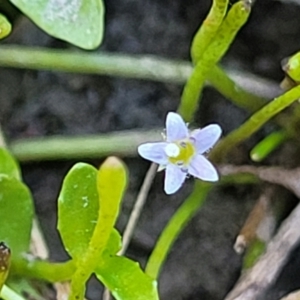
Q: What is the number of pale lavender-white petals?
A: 5